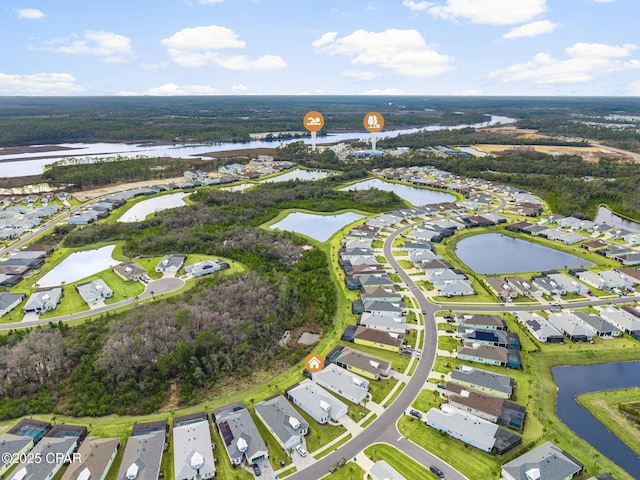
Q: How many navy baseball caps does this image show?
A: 0